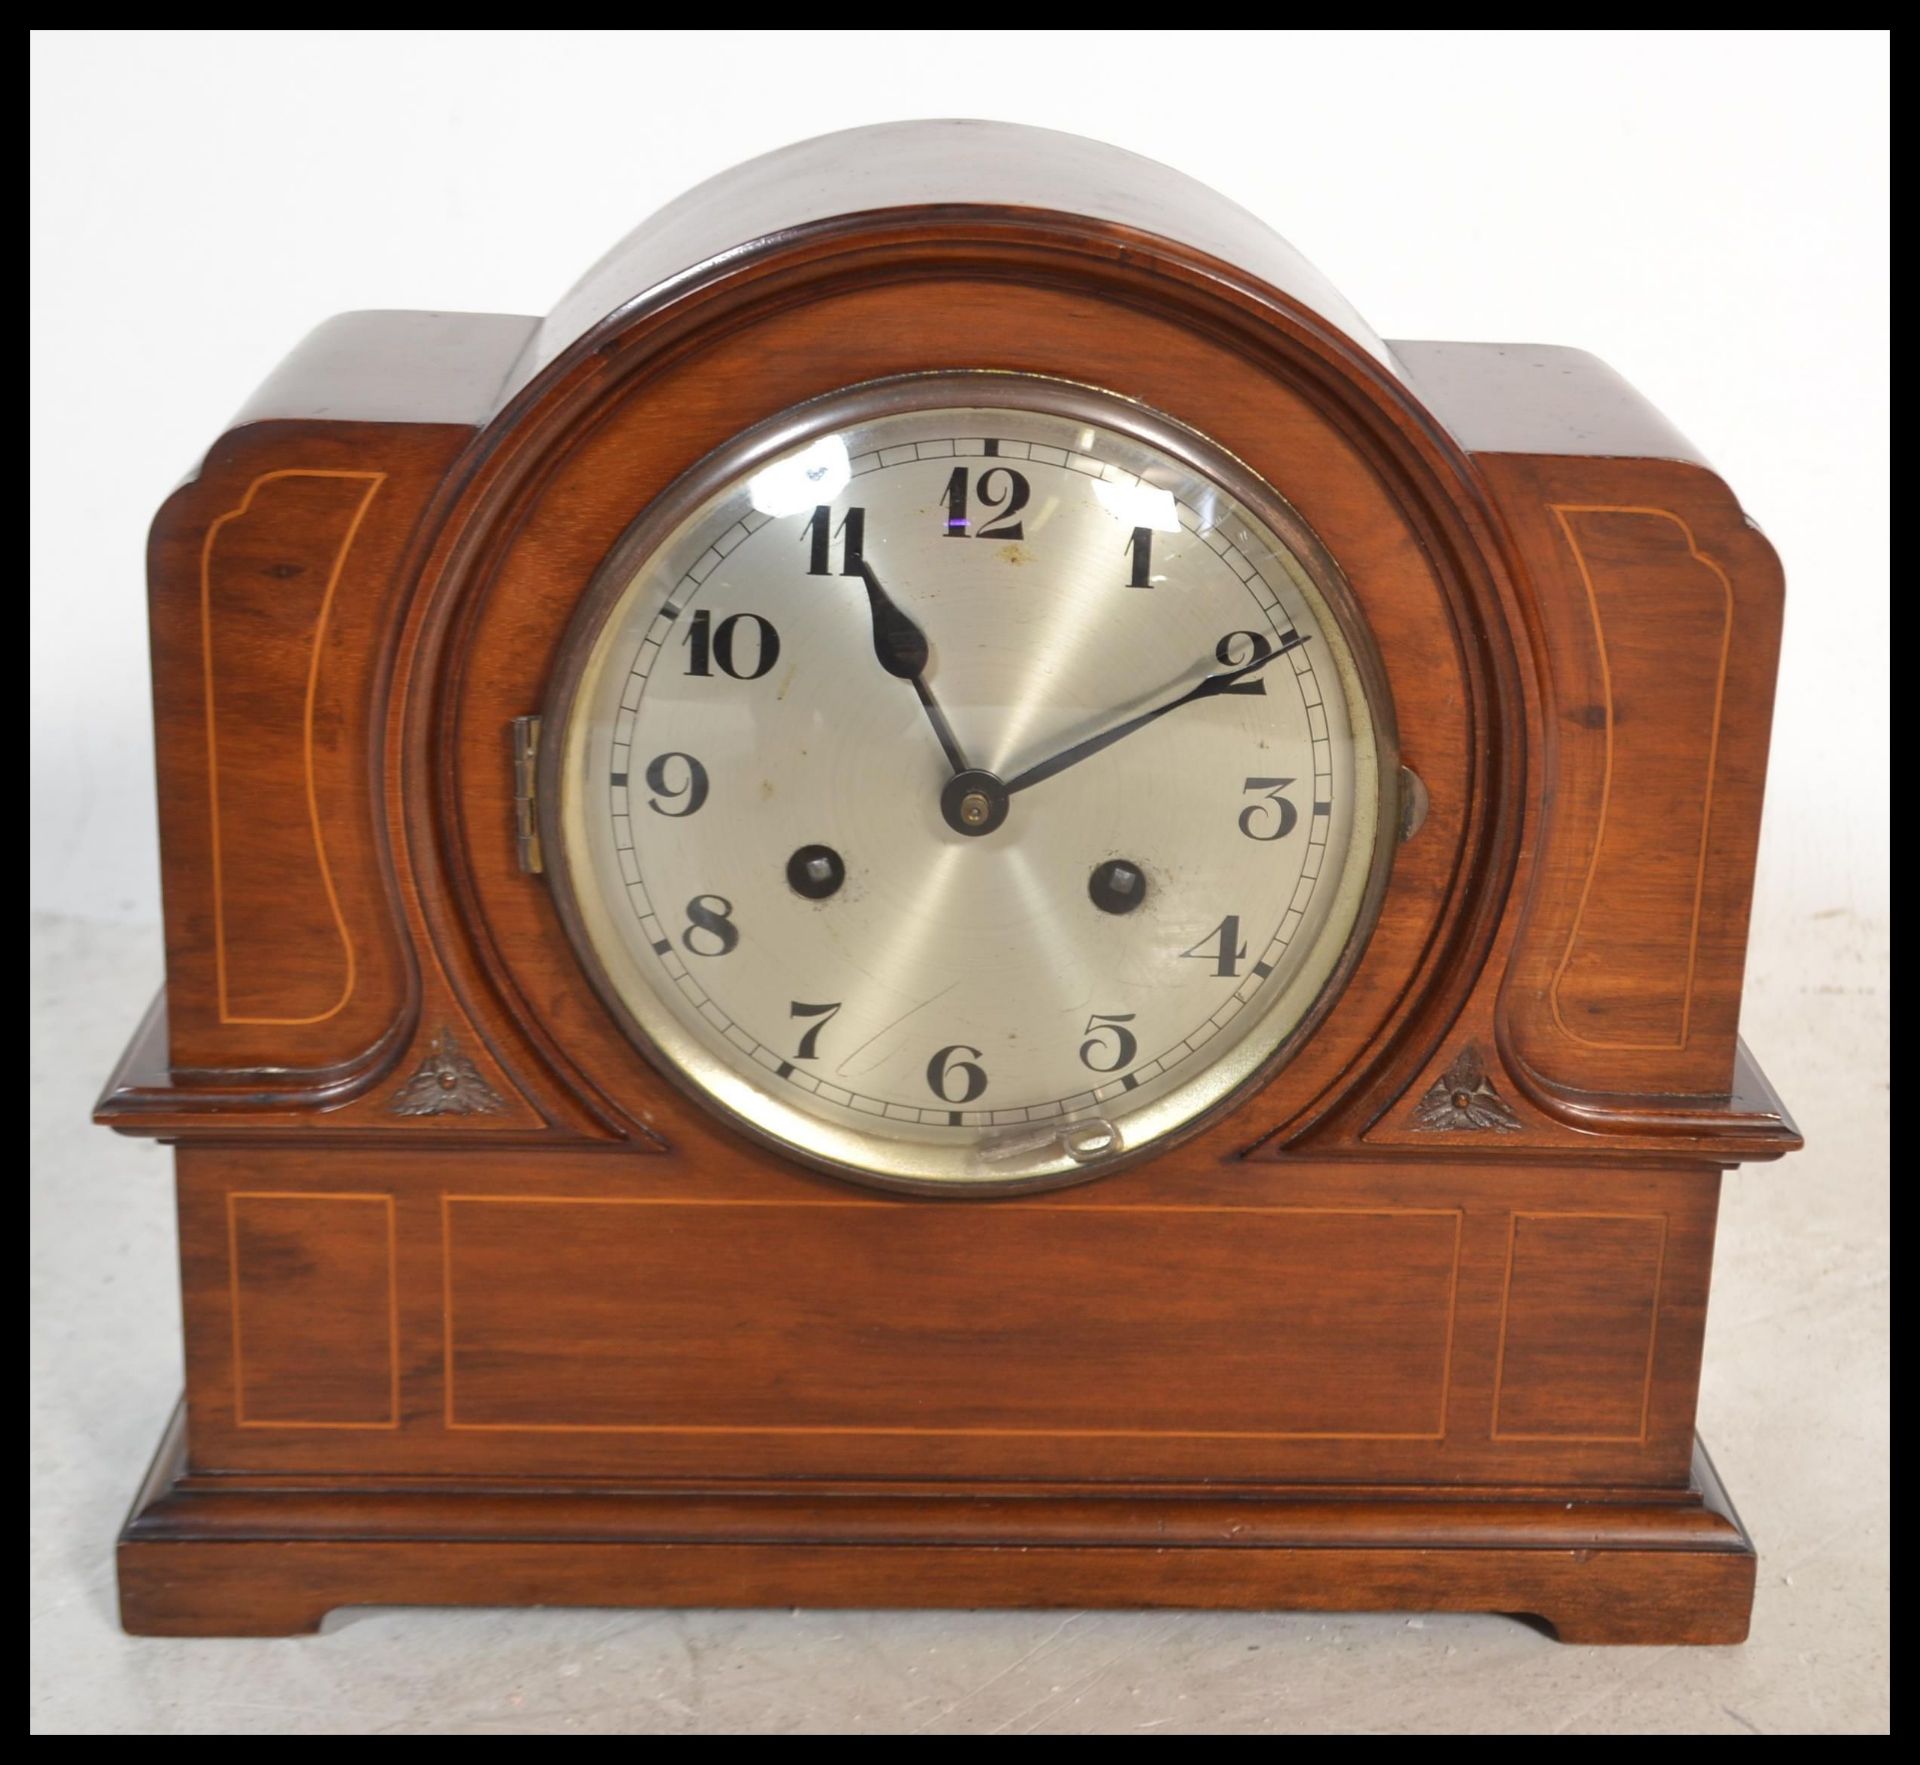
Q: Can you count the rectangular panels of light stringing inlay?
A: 3